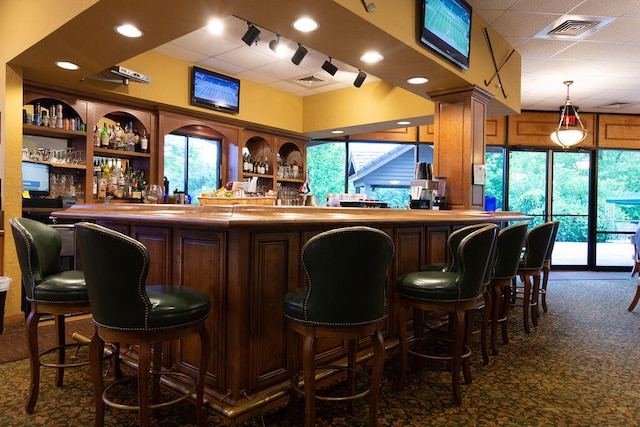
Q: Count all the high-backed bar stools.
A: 8